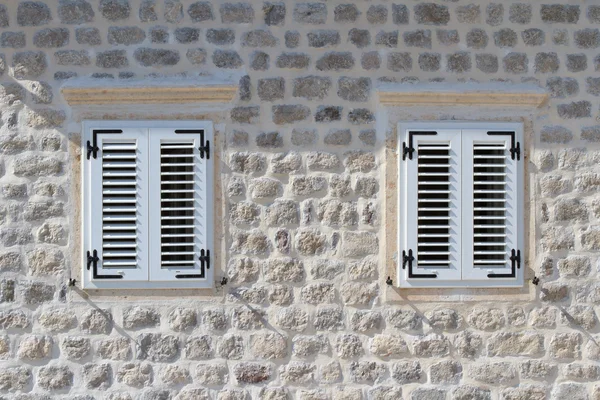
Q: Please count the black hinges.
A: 8